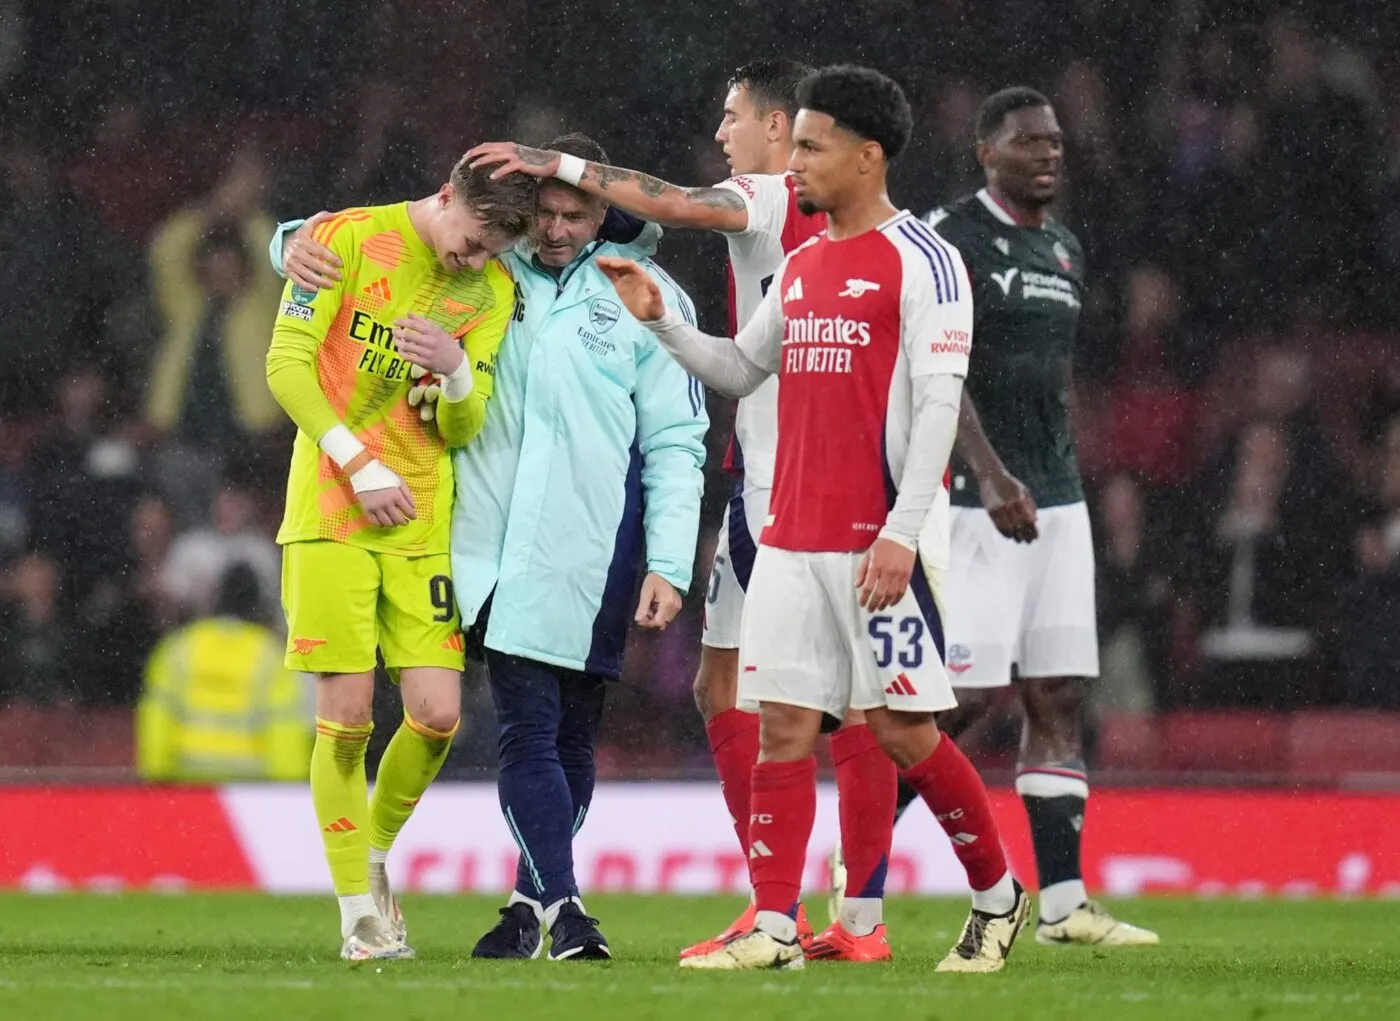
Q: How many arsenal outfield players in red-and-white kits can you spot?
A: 2